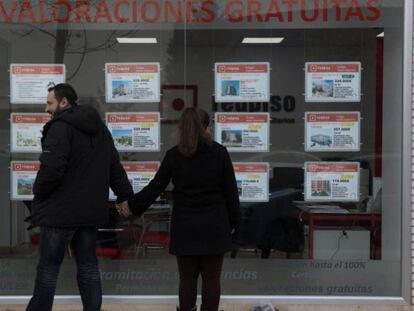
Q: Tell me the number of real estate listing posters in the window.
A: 12